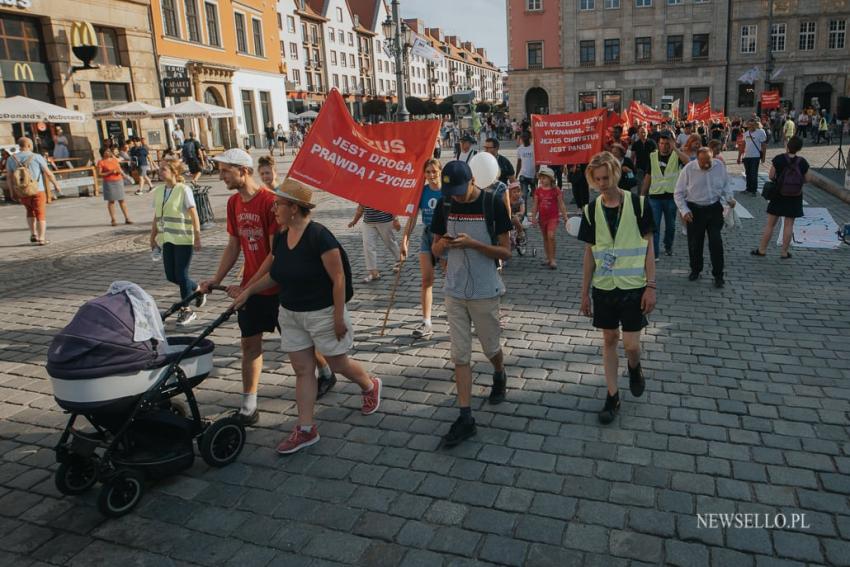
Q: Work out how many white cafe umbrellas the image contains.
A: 3